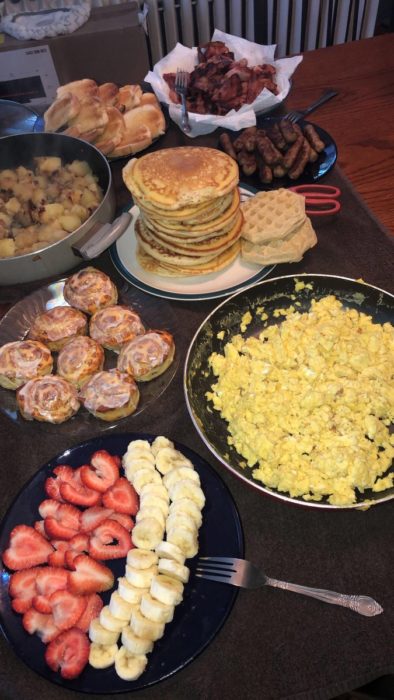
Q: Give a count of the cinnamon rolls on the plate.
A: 8